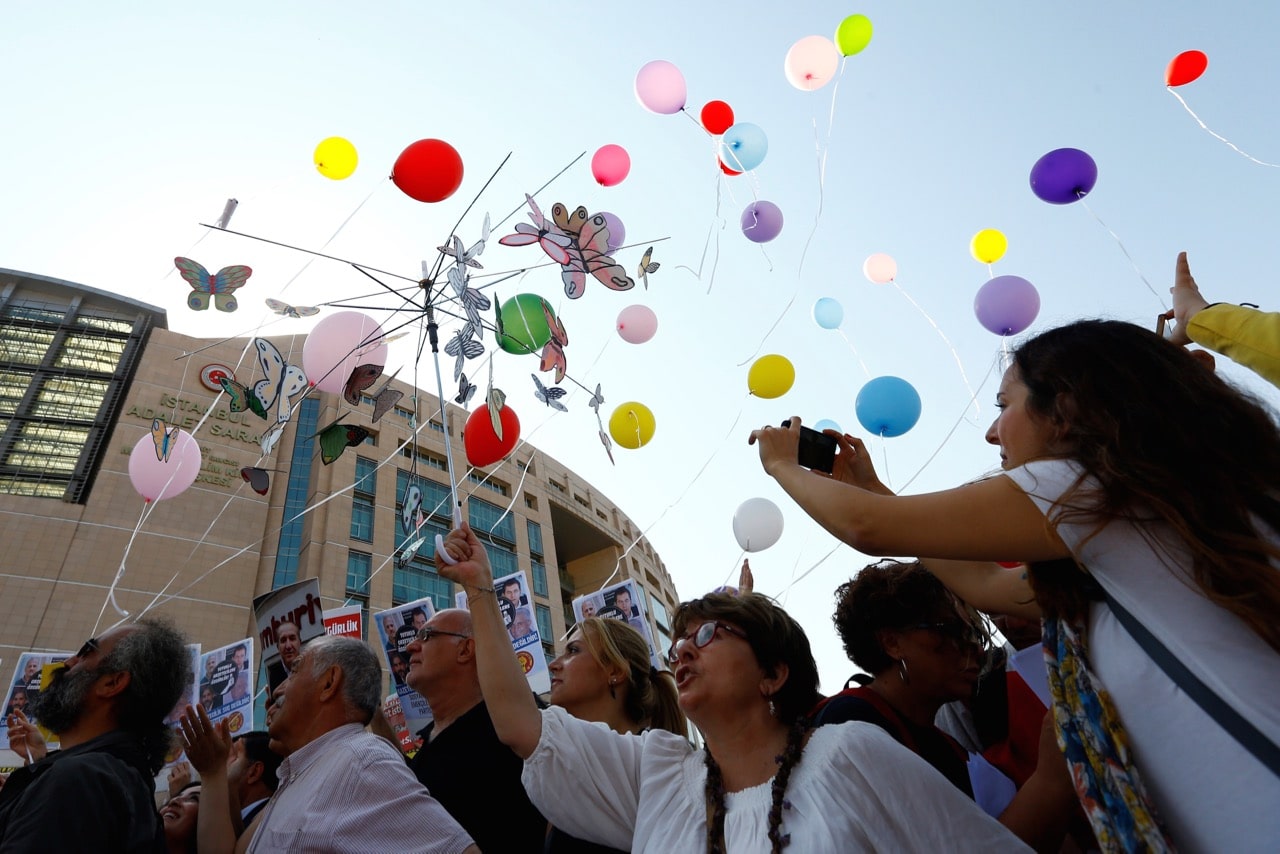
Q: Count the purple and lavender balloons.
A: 4